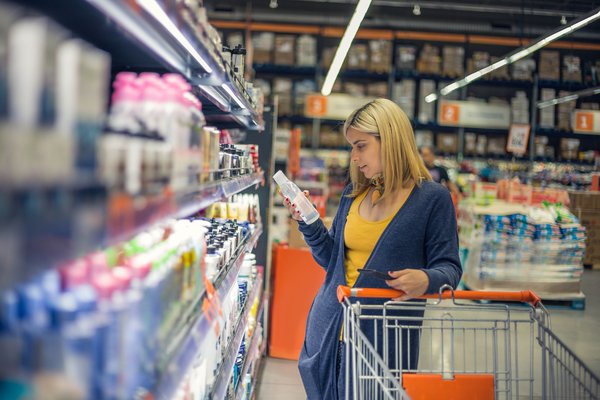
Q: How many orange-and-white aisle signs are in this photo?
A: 3